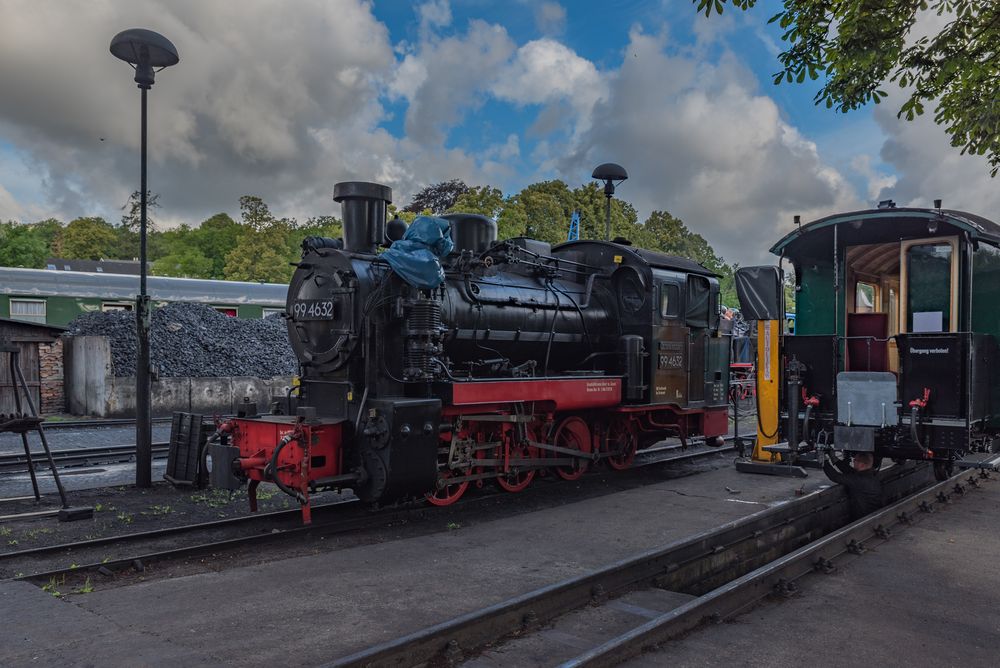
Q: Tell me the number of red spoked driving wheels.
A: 4